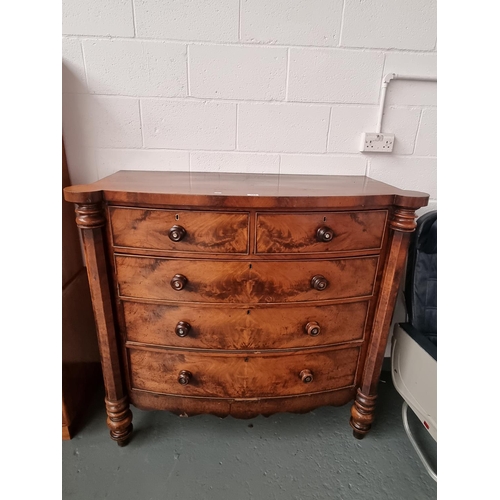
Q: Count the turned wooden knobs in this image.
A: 8